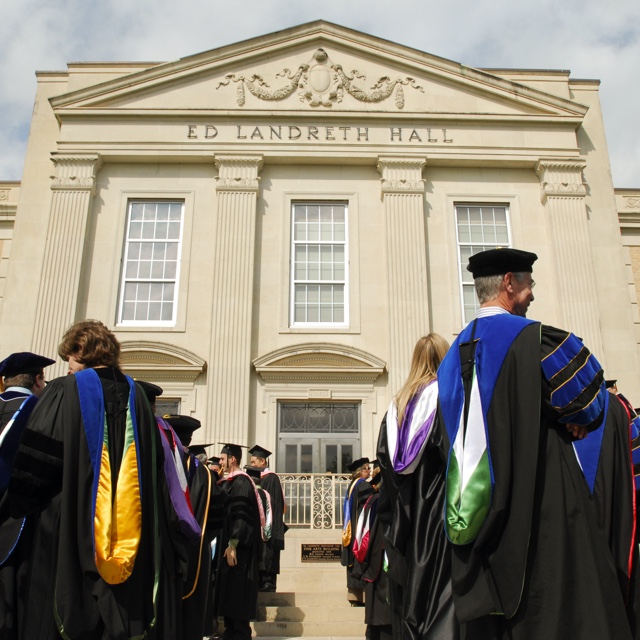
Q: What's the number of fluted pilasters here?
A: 4